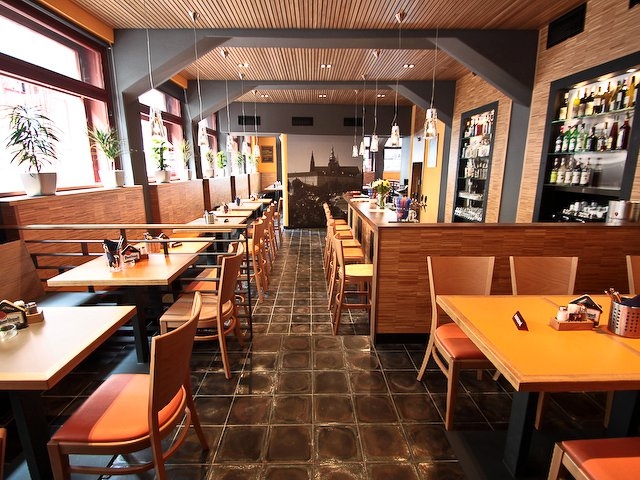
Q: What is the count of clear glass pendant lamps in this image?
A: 10